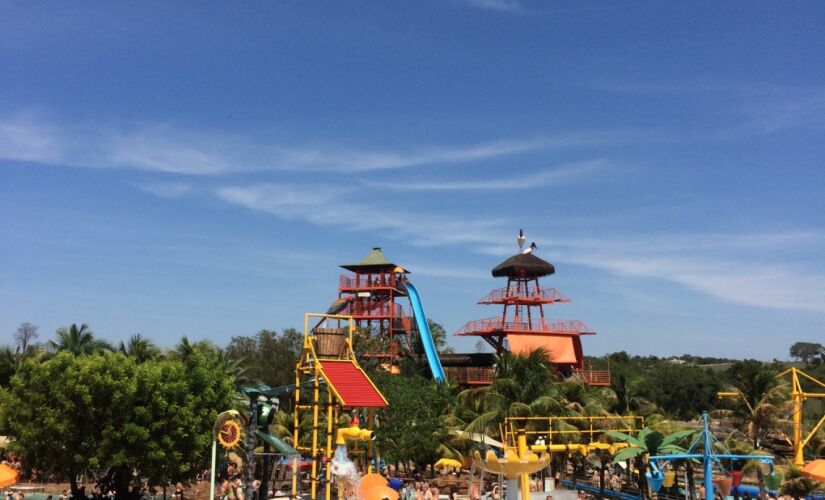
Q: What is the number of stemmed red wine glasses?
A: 0